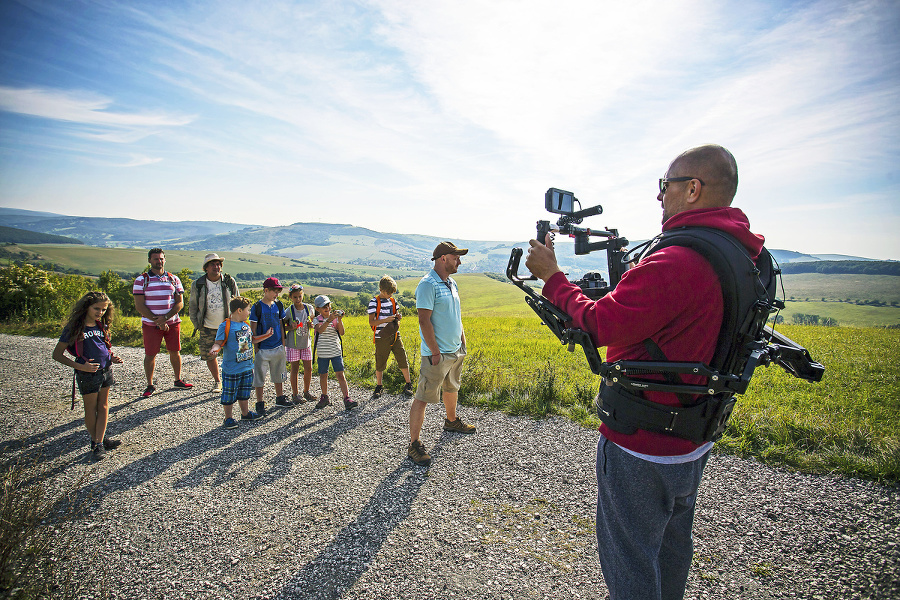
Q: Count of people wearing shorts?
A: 9